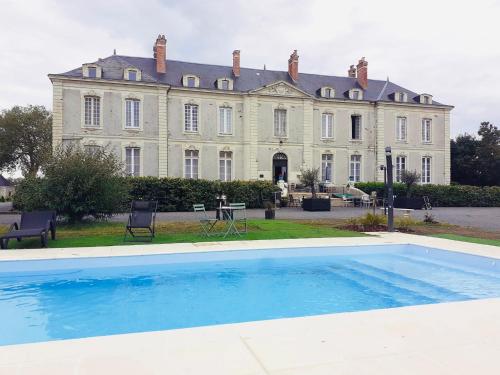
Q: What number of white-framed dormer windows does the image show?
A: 8